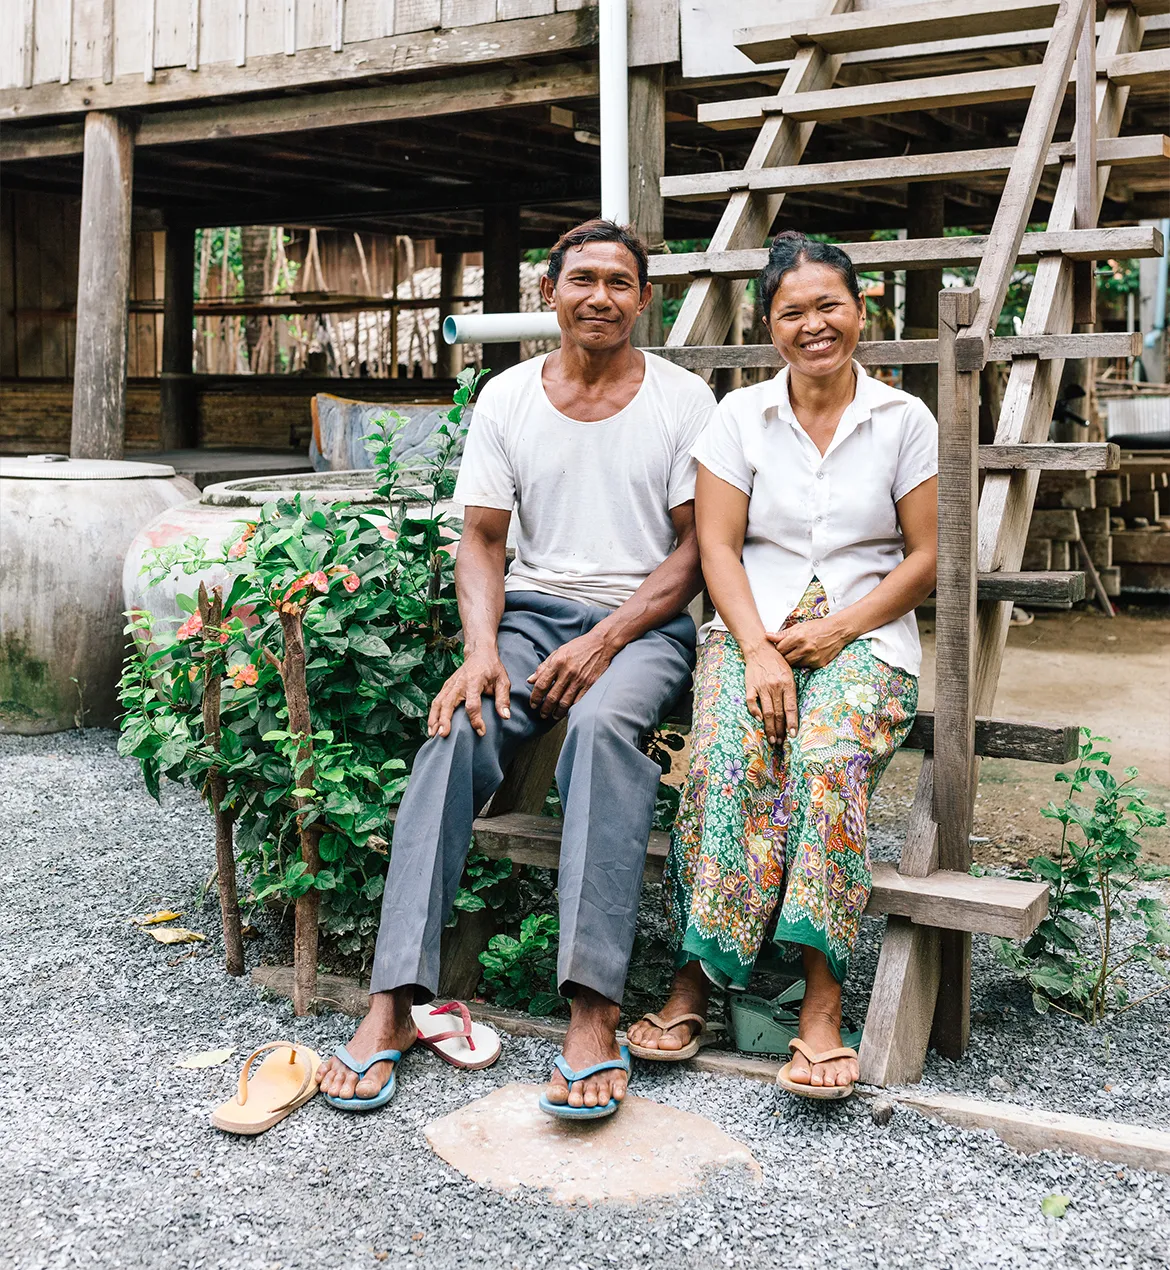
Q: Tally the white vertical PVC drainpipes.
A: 1